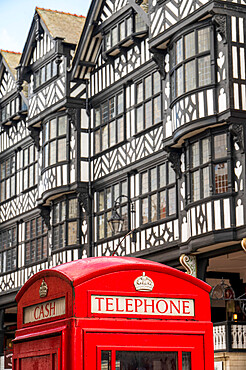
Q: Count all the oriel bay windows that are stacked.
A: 4